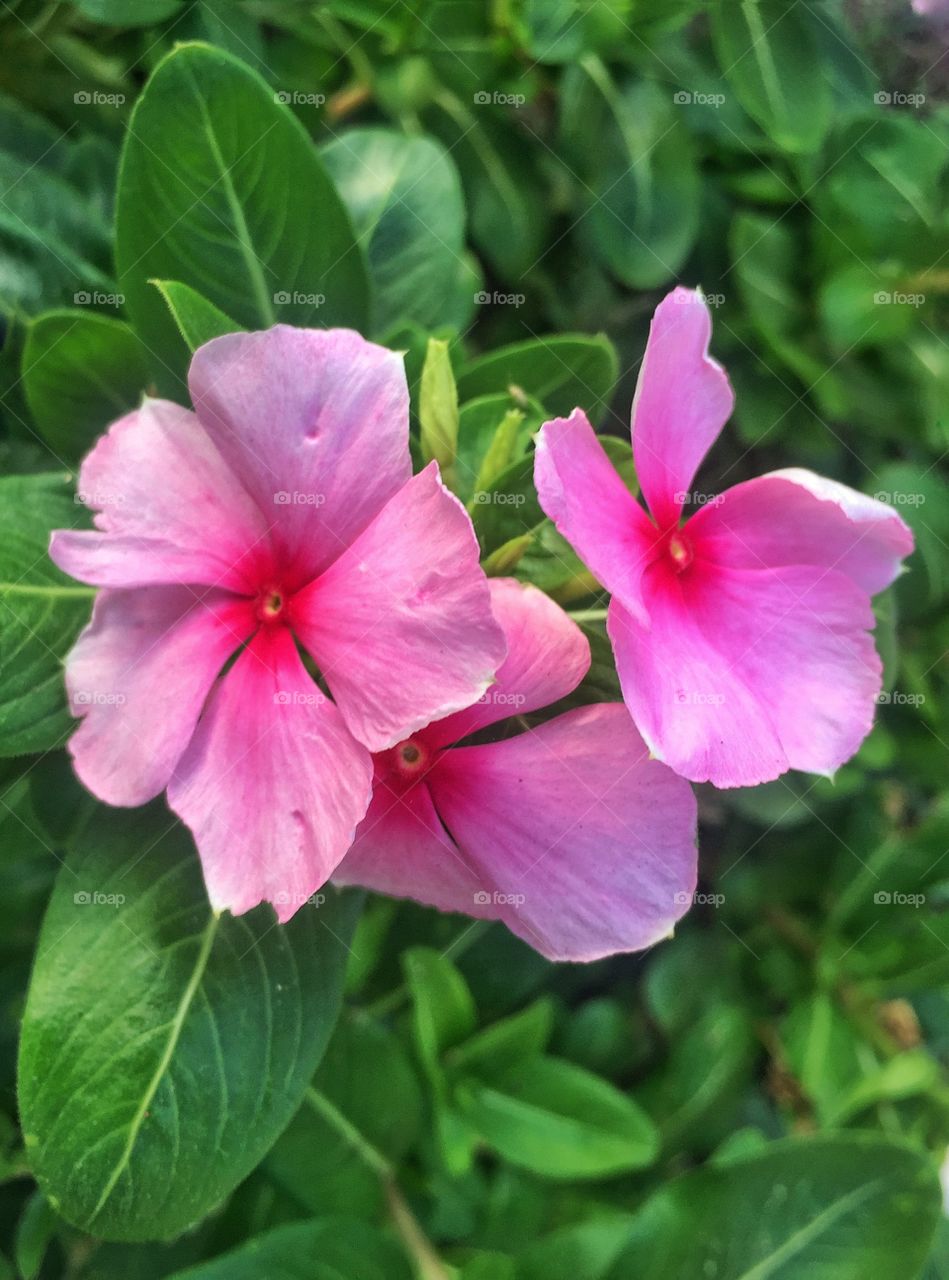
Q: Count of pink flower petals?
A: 13